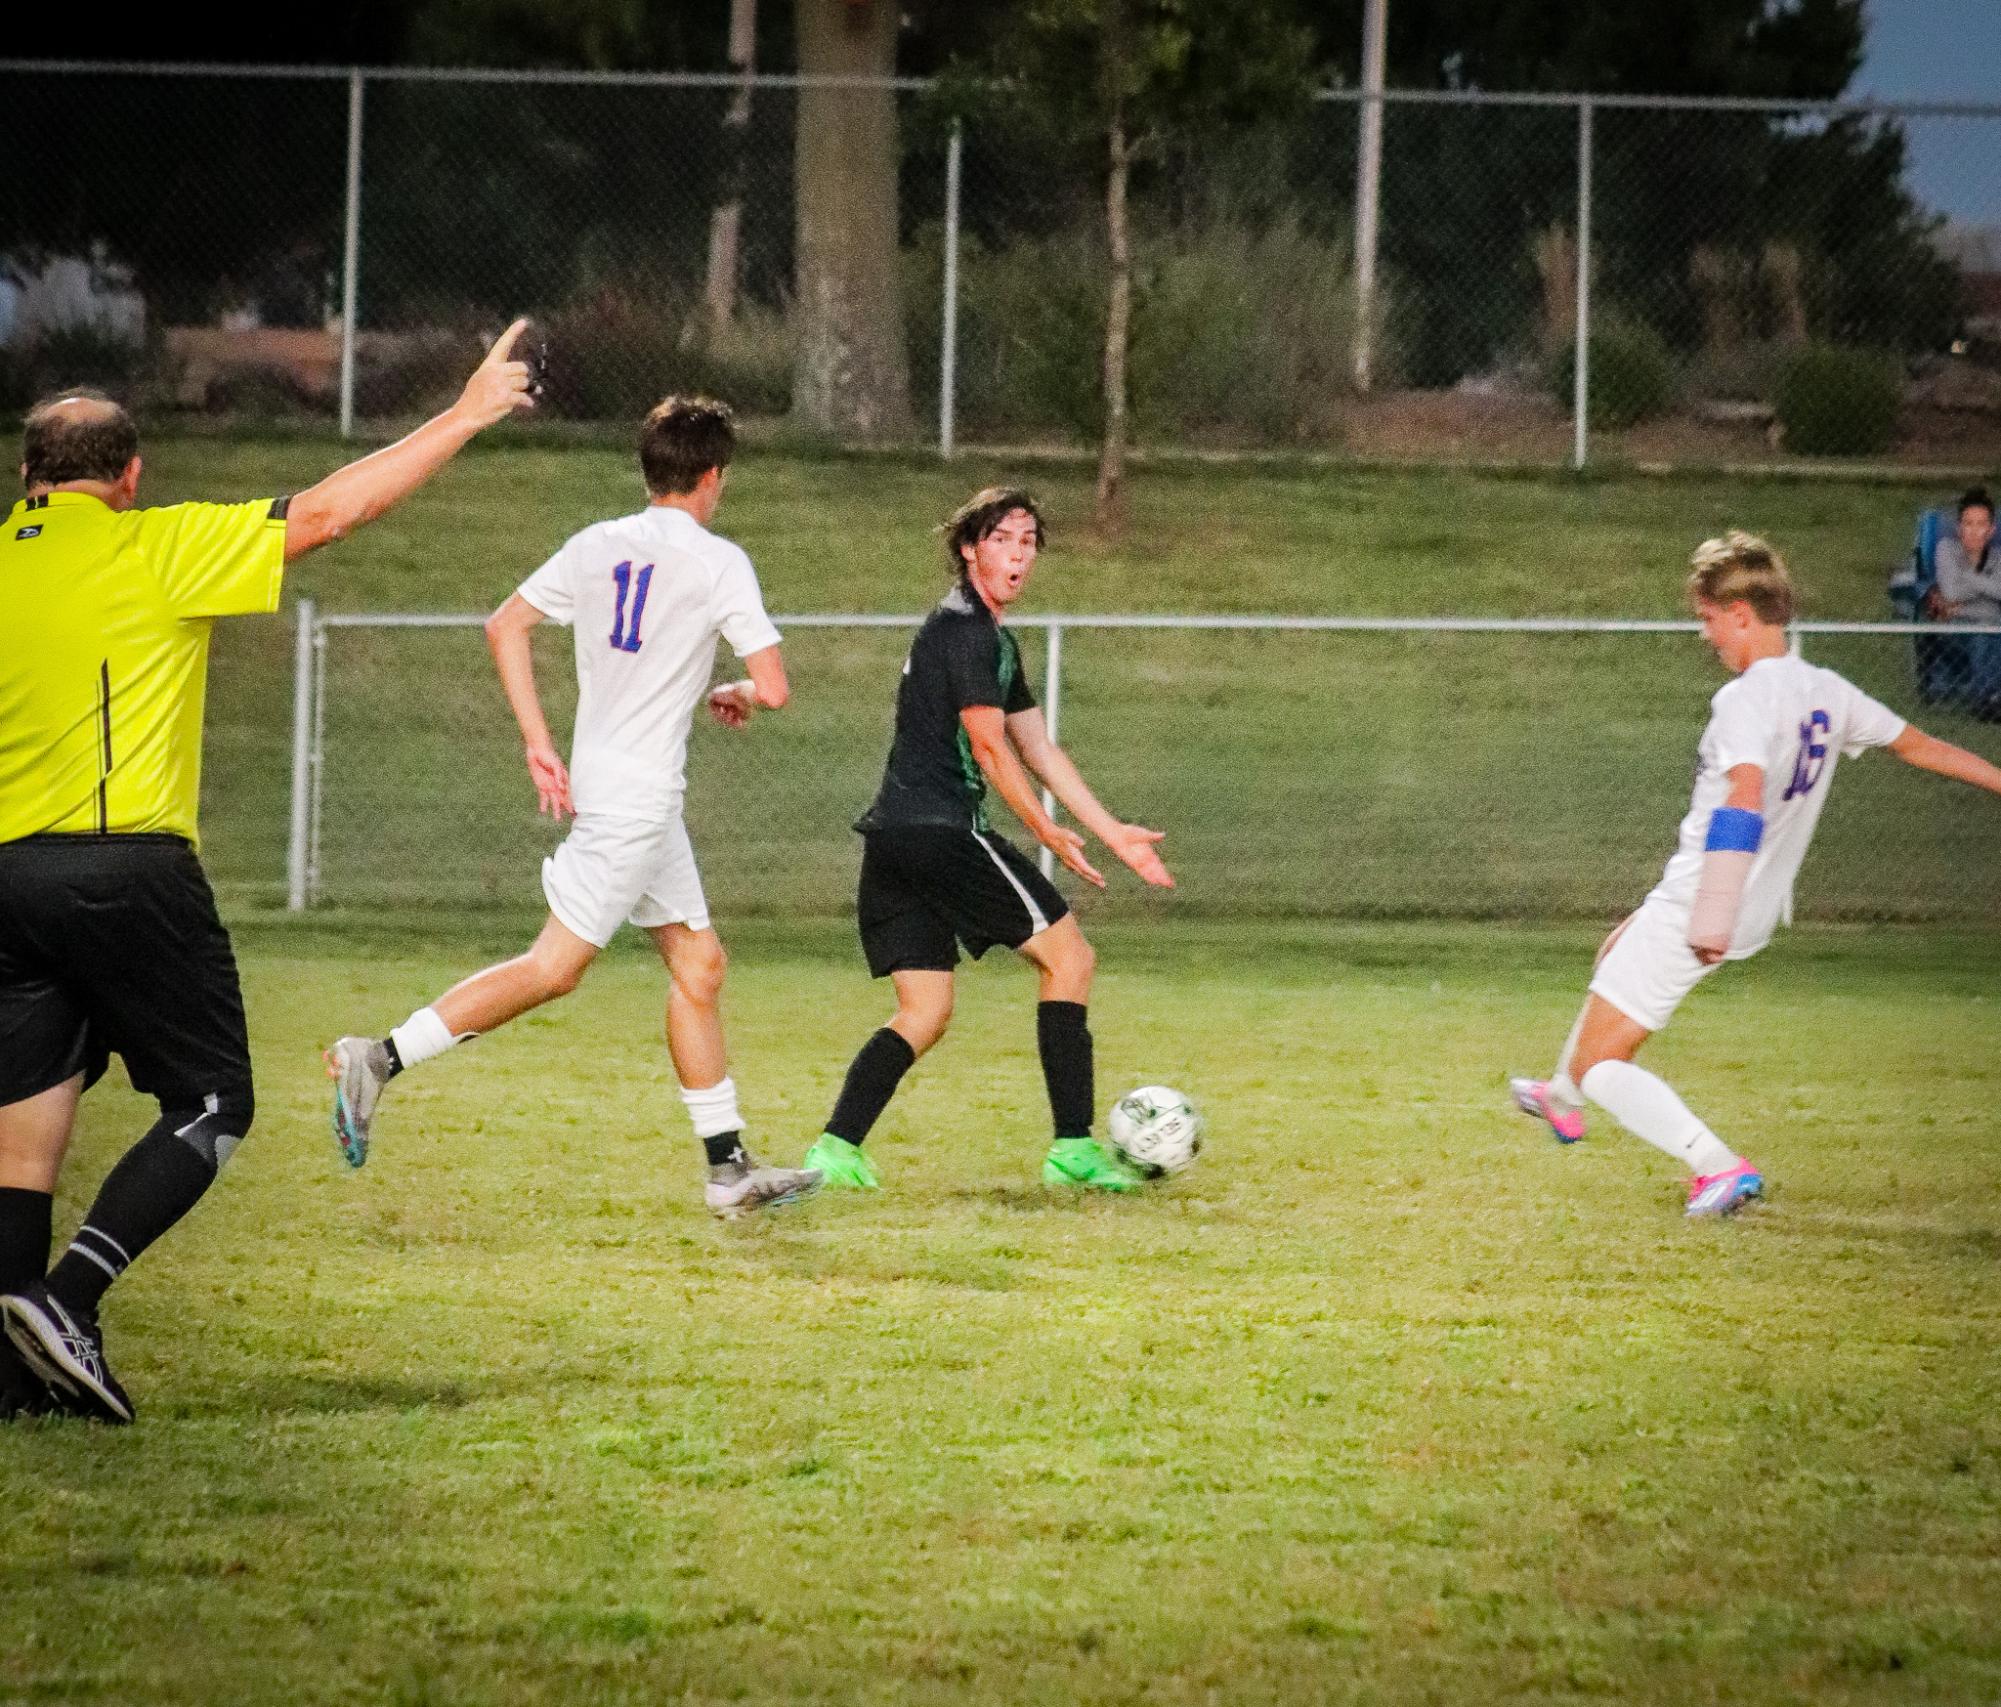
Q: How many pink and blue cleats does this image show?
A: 2